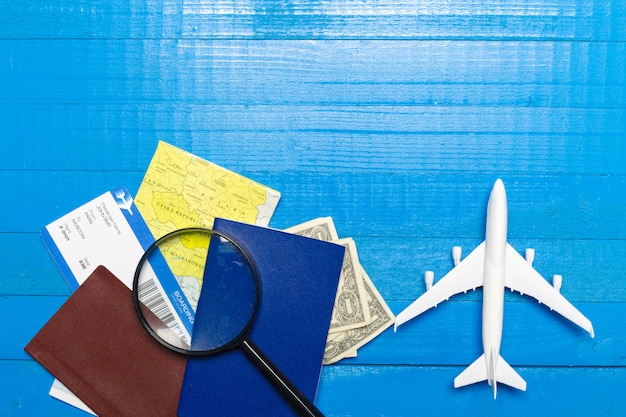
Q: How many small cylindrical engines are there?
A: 4